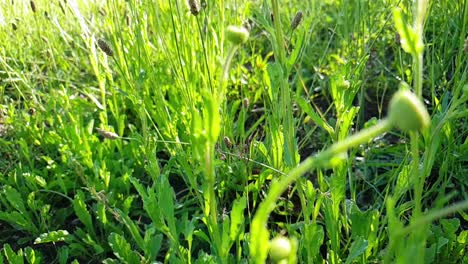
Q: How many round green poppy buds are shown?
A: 3